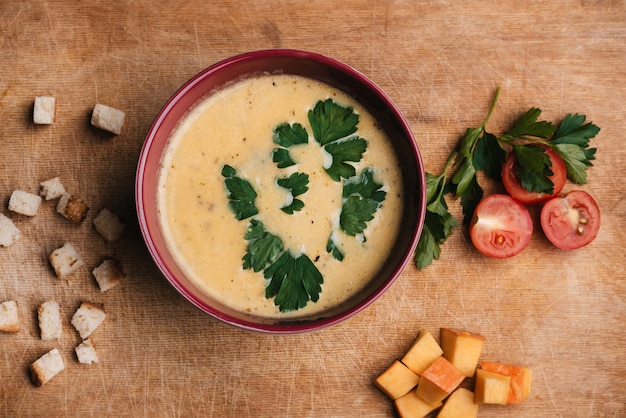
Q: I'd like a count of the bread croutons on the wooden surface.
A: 14